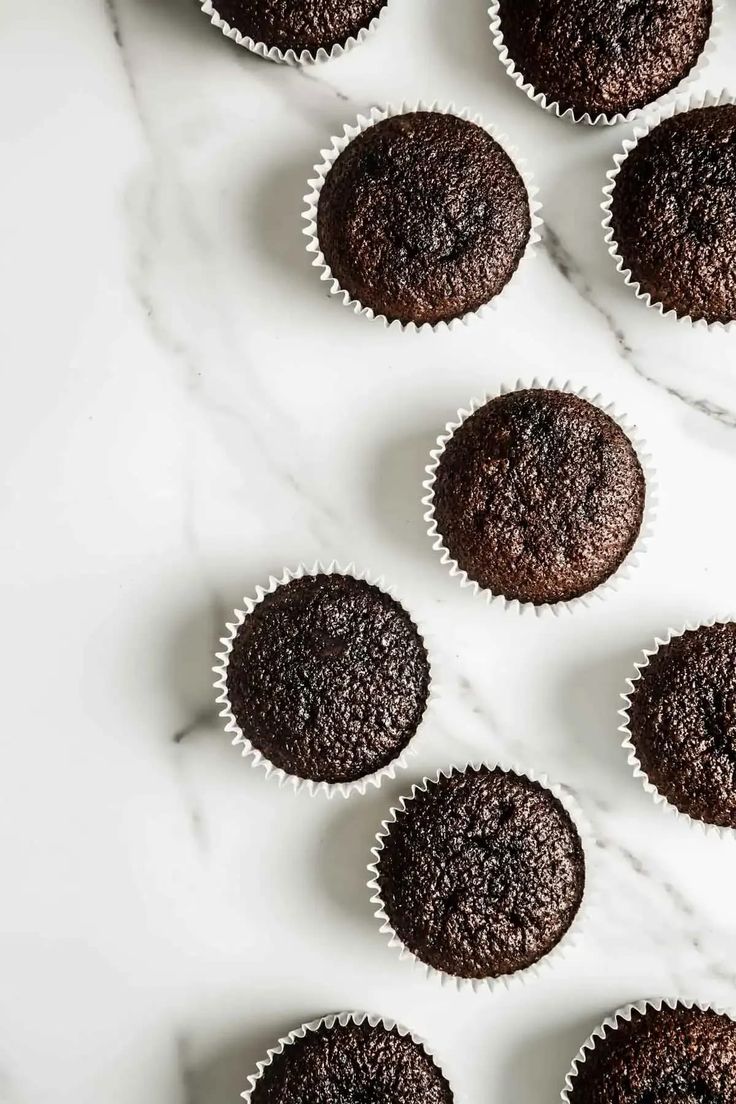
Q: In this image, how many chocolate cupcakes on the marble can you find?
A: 10